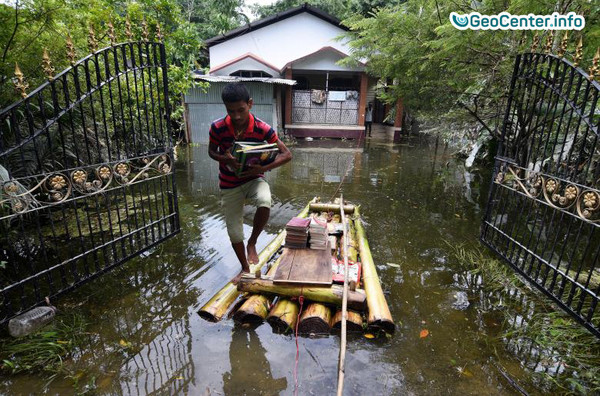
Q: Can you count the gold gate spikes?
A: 14